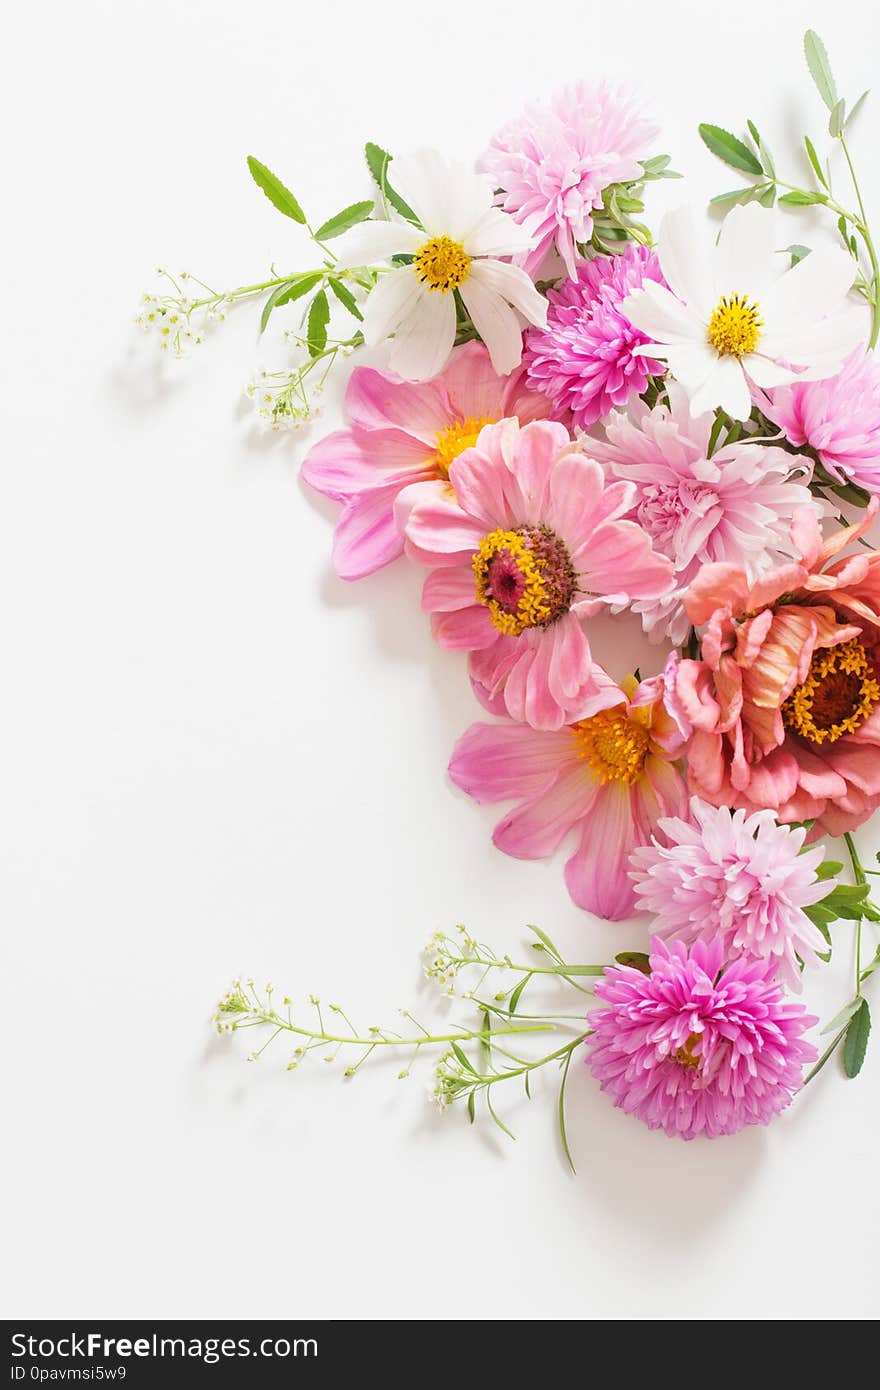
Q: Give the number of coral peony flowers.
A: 1